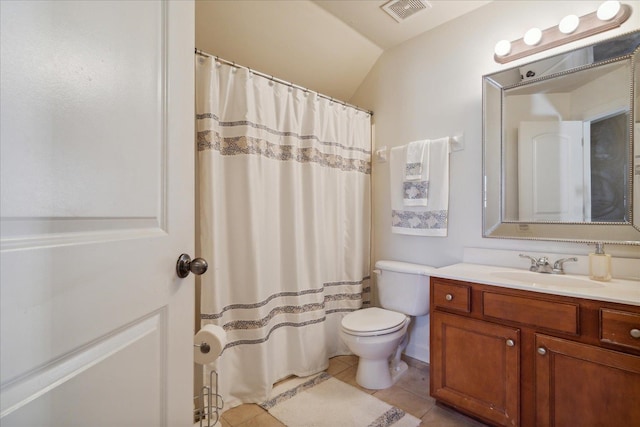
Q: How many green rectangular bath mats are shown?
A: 0